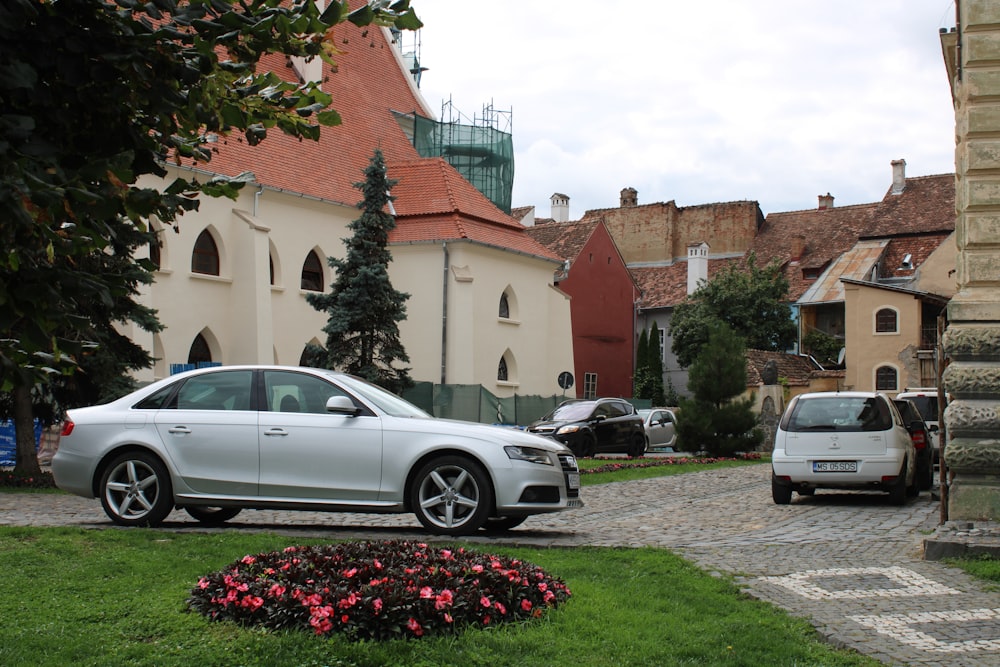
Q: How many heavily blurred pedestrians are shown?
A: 0